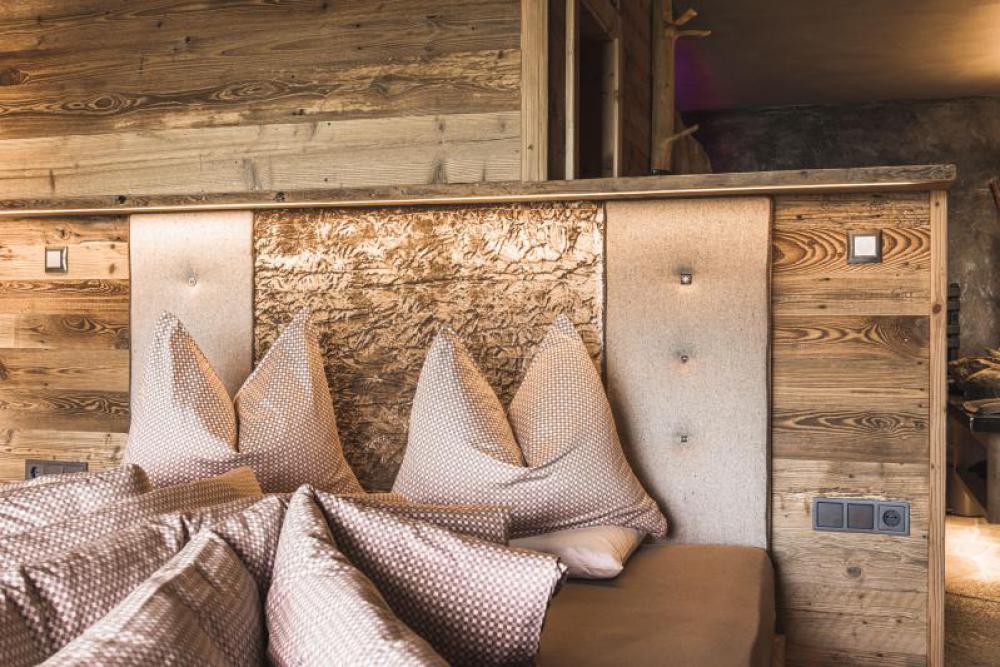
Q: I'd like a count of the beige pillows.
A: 1